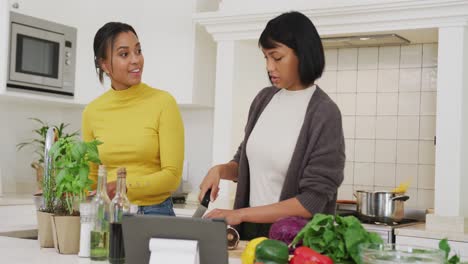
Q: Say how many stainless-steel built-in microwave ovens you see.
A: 1